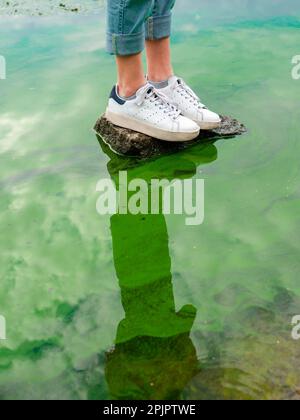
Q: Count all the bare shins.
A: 2